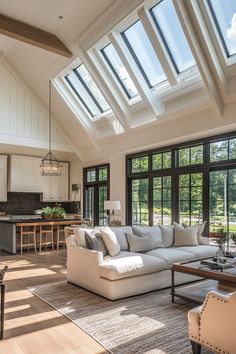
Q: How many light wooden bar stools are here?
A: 3